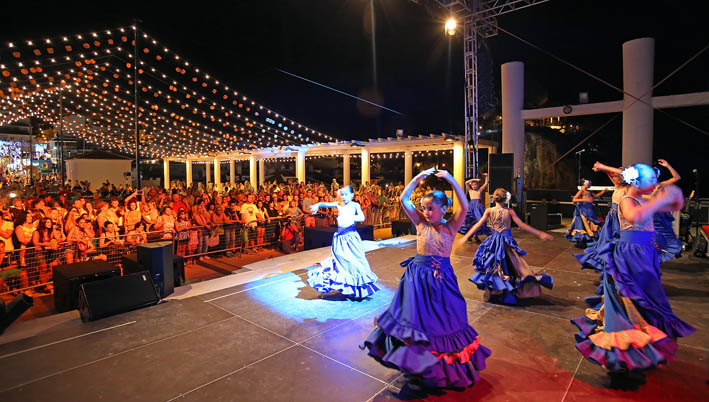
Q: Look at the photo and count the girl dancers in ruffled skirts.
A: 8